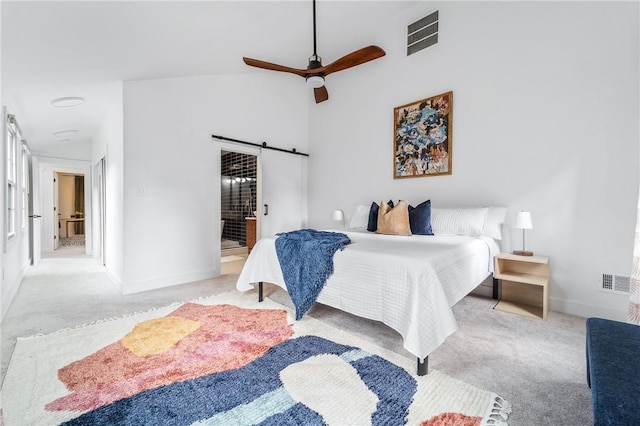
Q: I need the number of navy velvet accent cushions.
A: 2